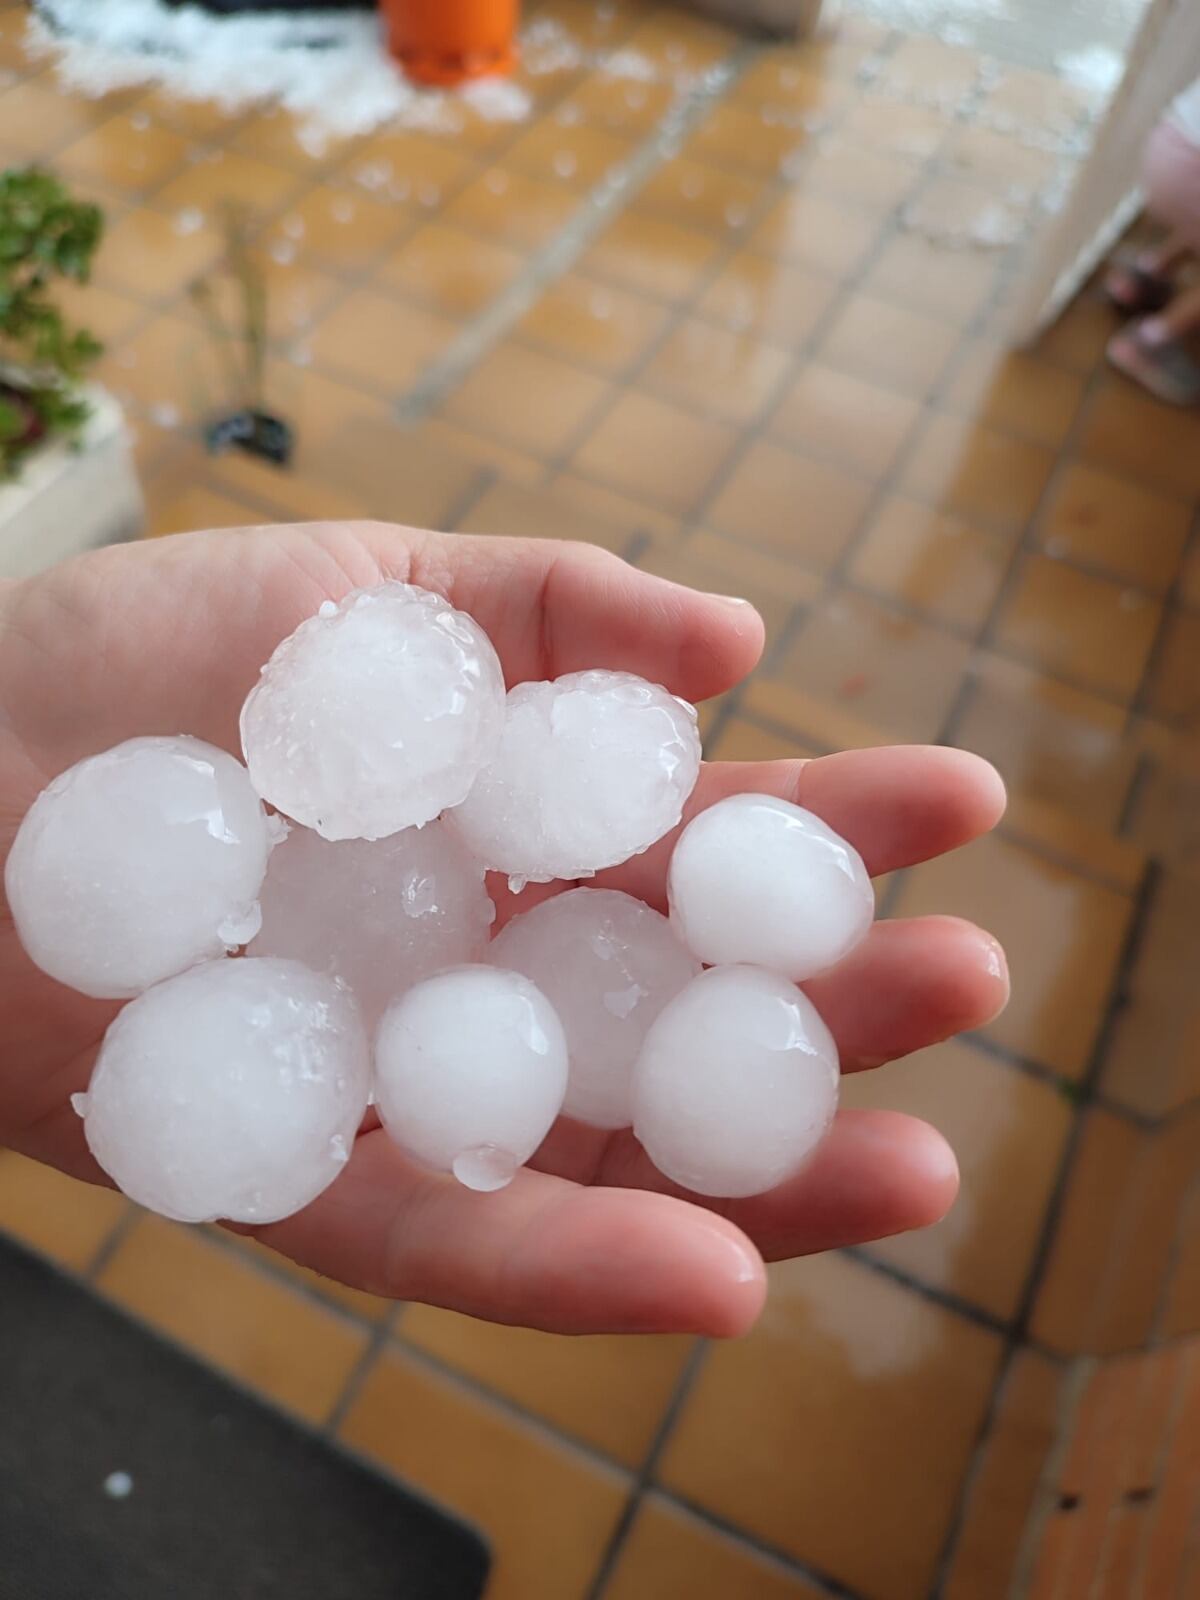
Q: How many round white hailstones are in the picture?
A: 9